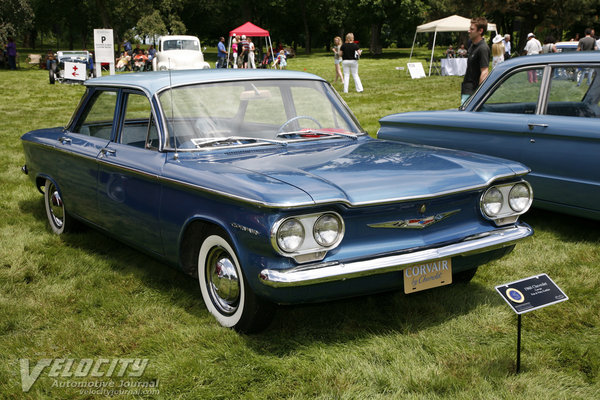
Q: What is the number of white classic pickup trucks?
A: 1